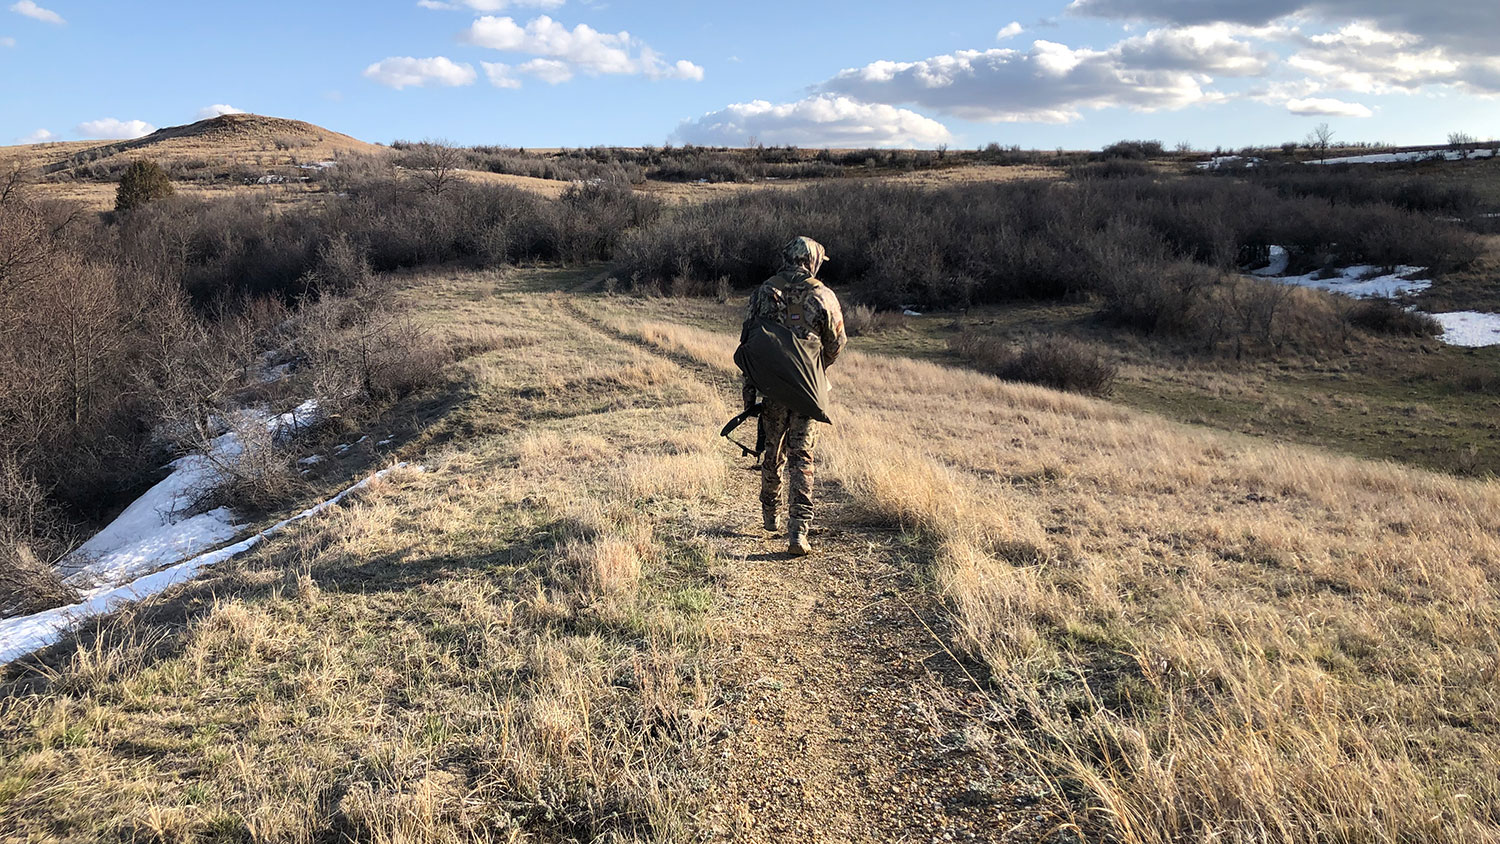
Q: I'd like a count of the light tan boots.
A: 2